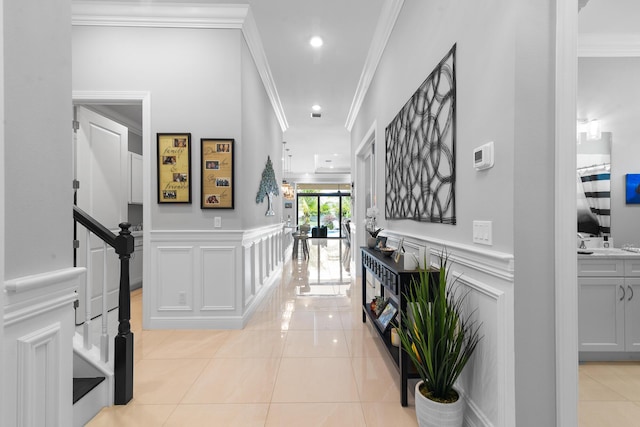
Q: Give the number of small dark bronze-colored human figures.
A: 0